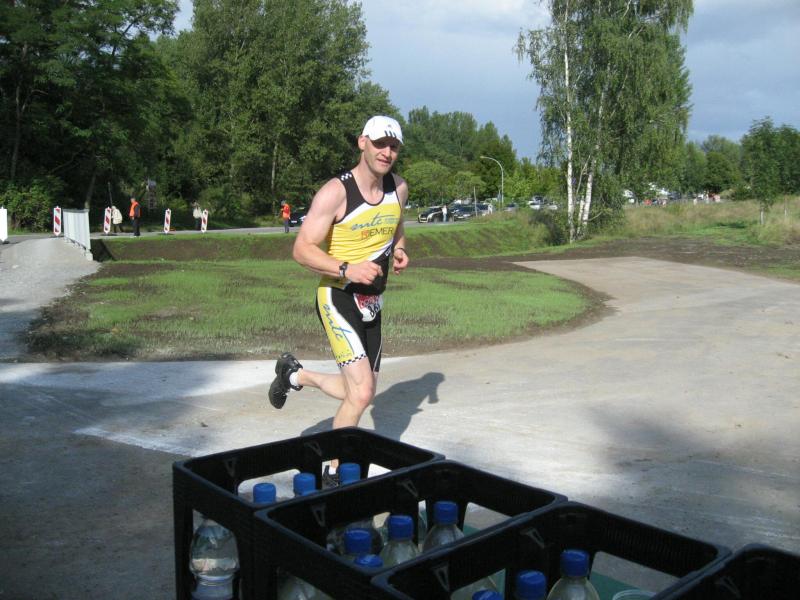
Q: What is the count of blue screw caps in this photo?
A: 10